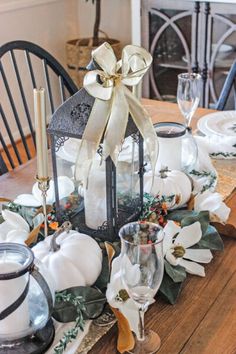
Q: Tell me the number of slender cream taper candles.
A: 1